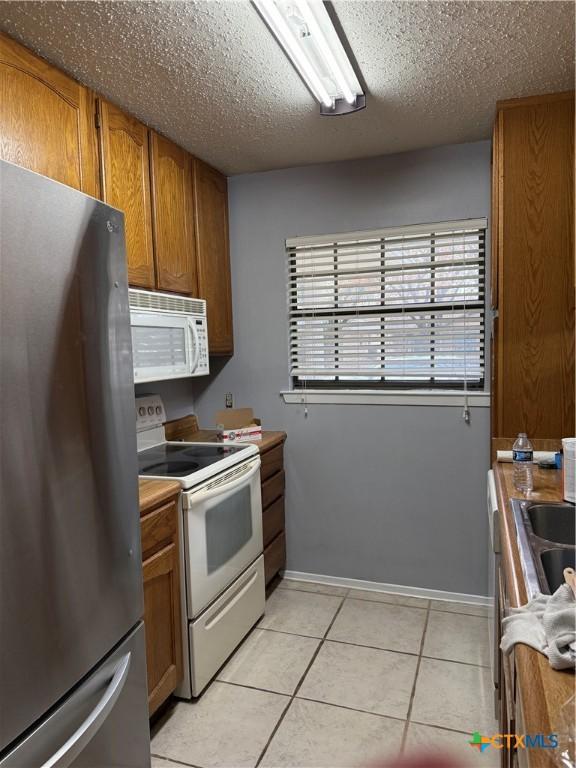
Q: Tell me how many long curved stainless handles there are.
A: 1